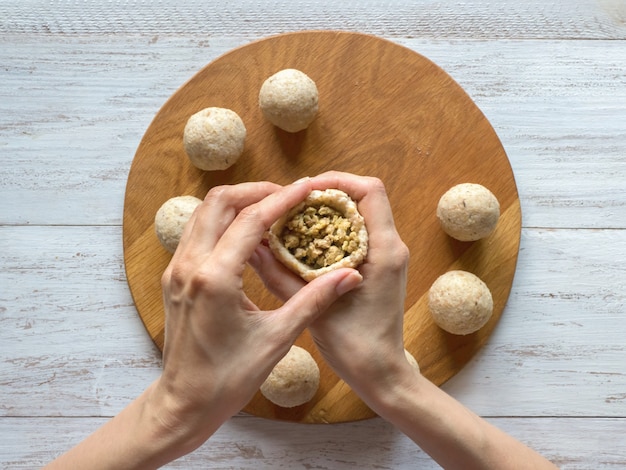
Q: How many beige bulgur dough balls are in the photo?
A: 7